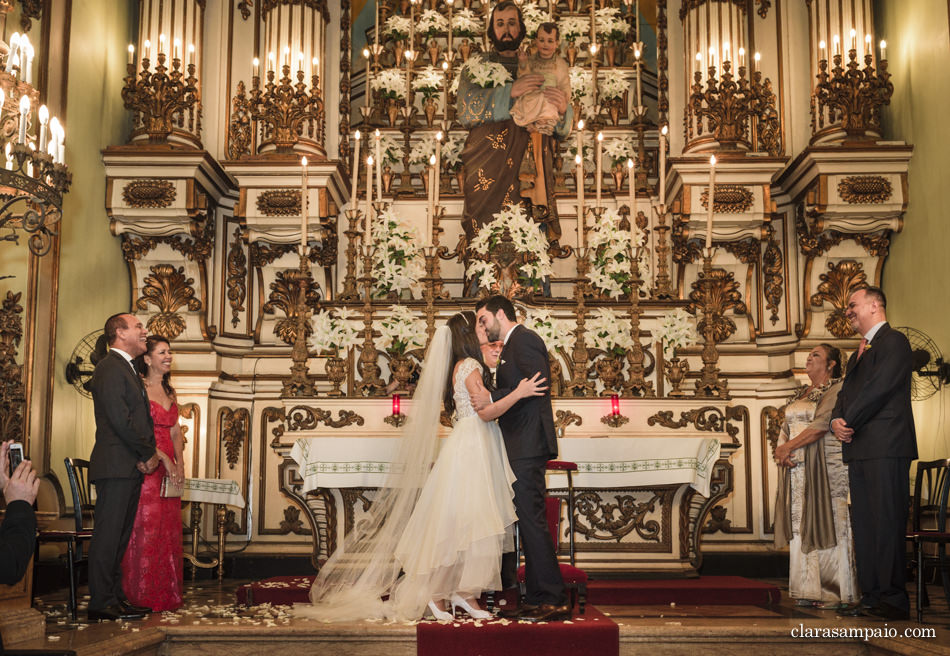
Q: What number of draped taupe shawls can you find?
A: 1